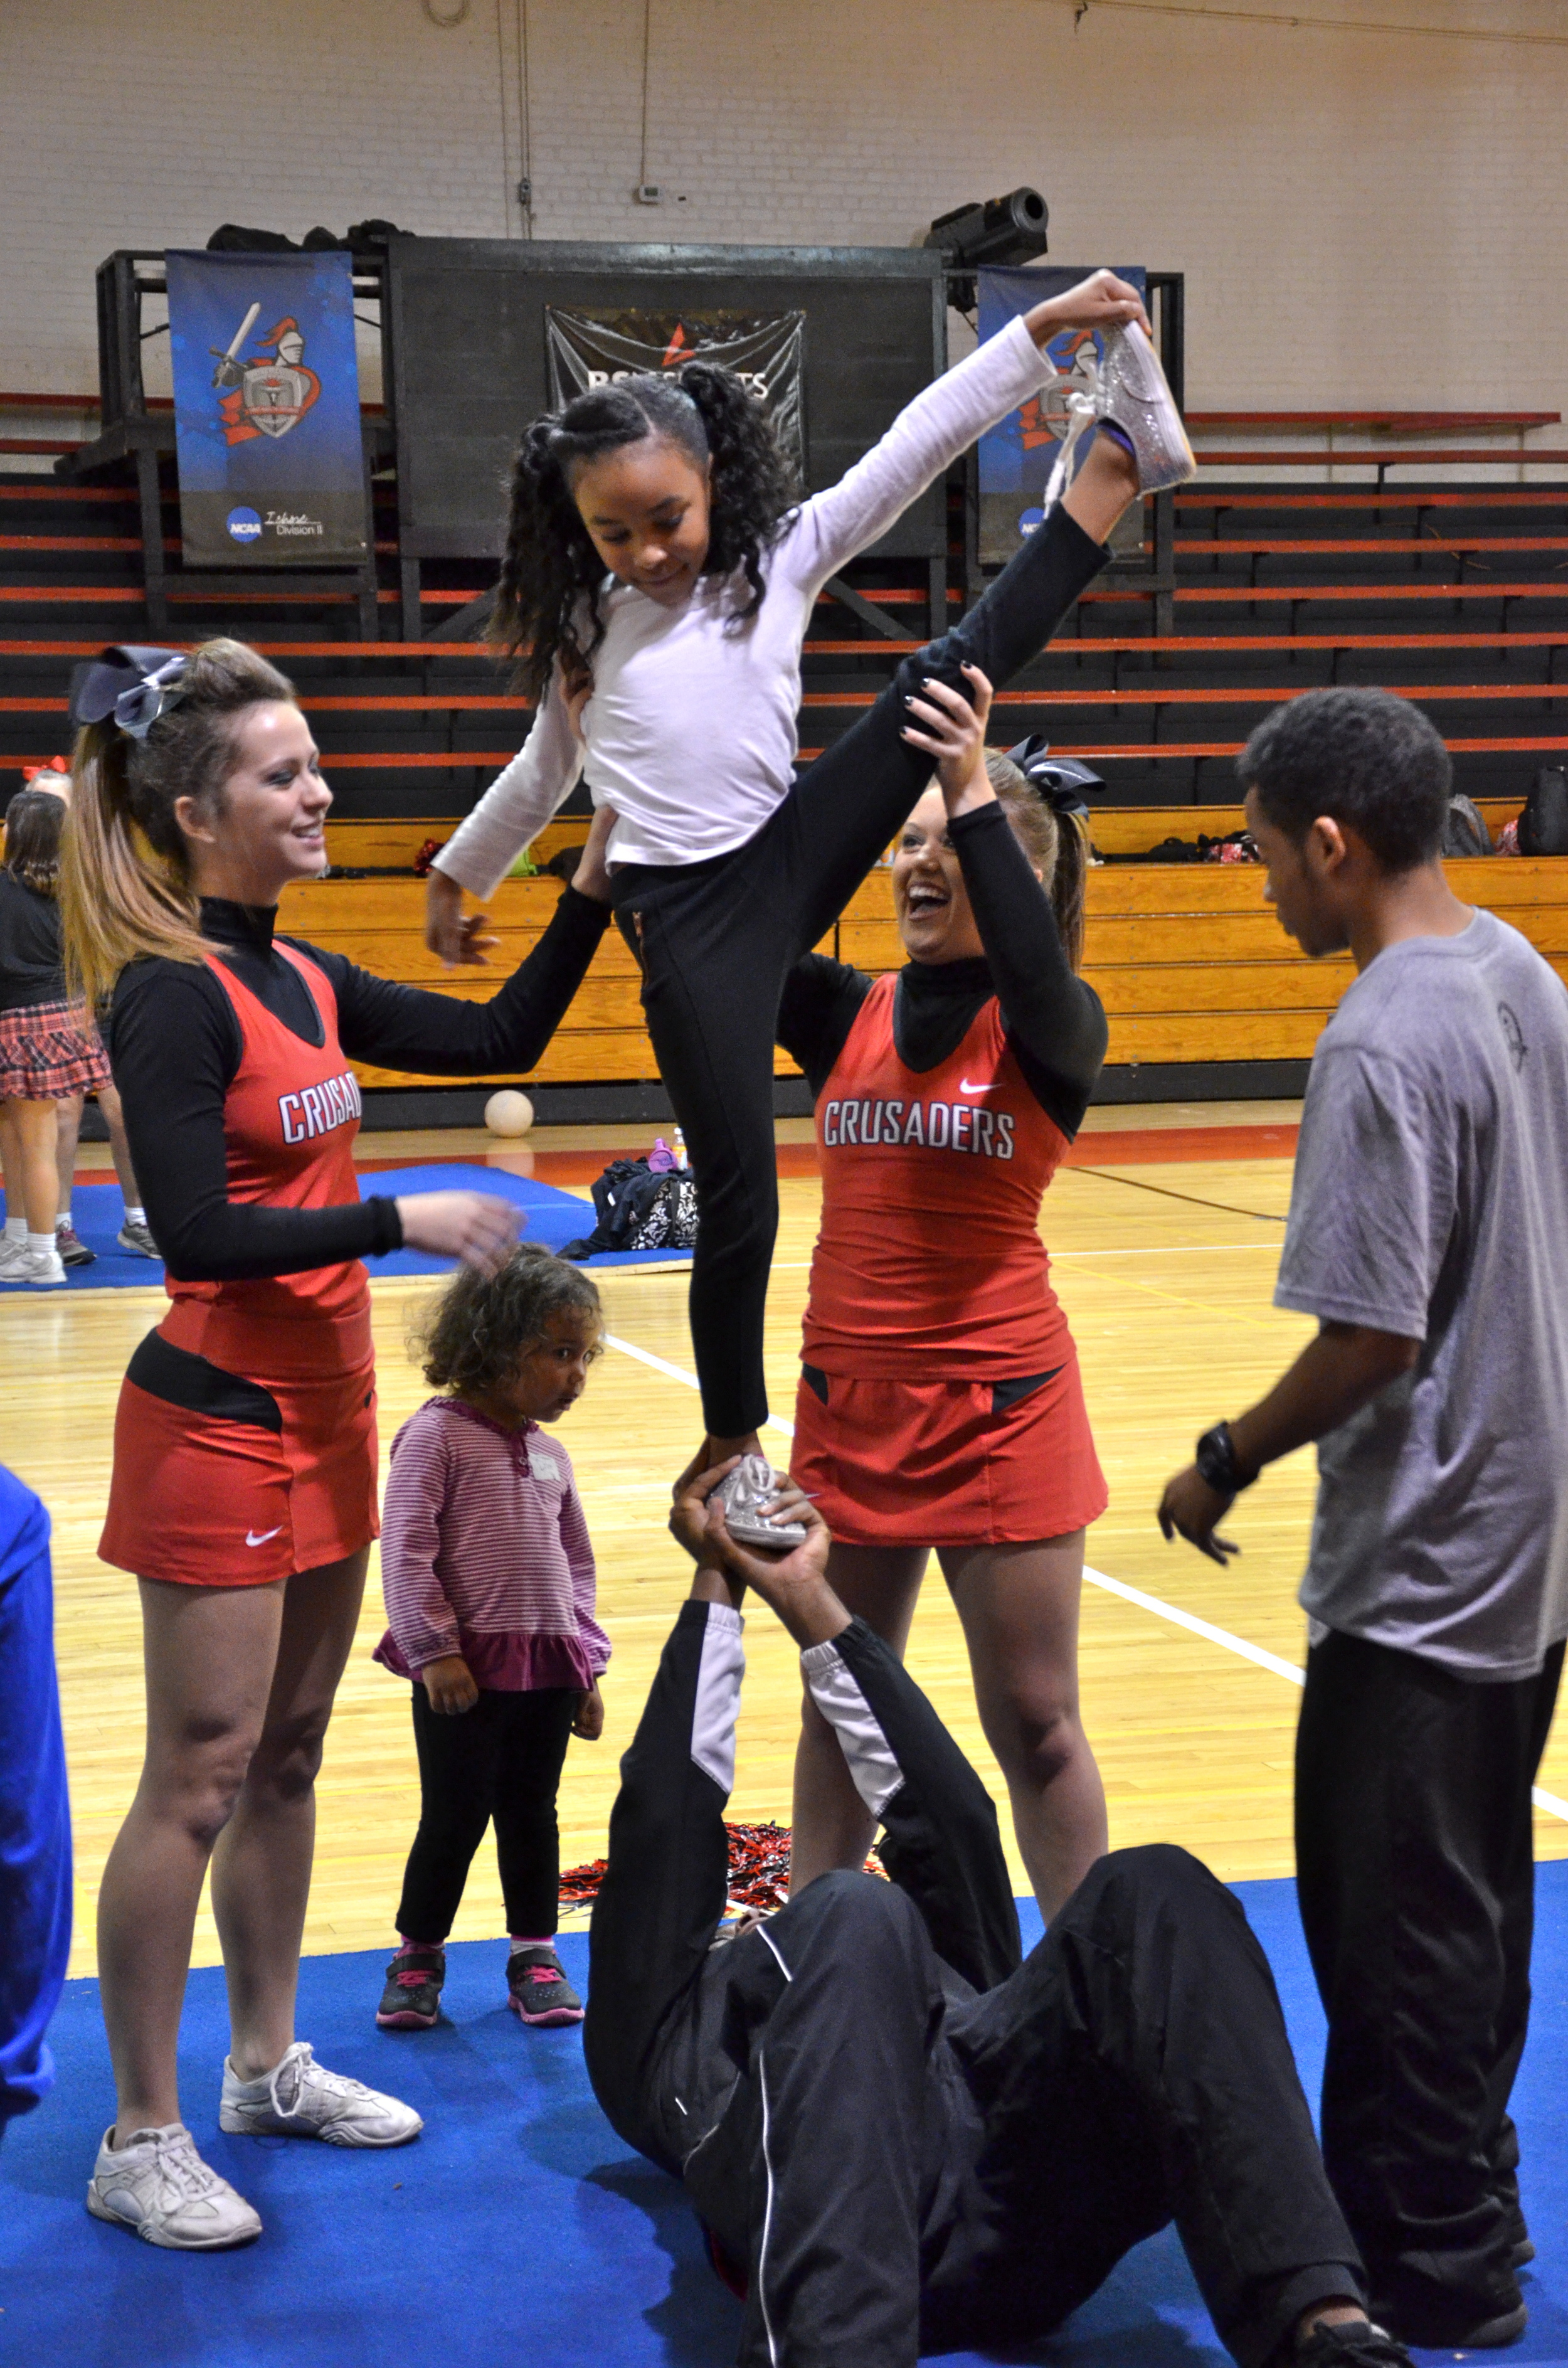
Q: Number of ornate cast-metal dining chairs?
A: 0